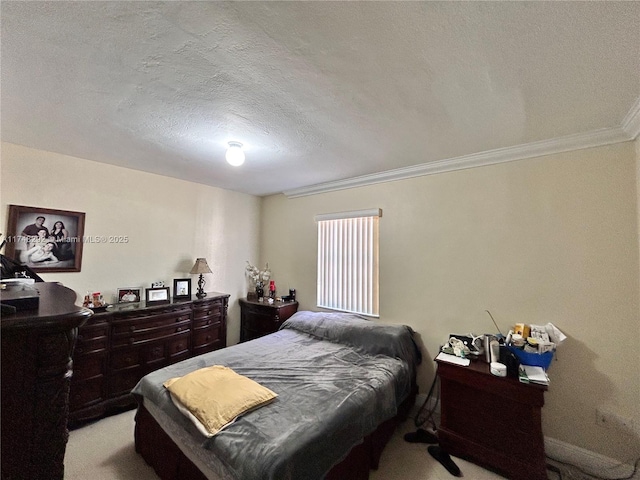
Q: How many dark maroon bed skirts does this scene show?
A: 1